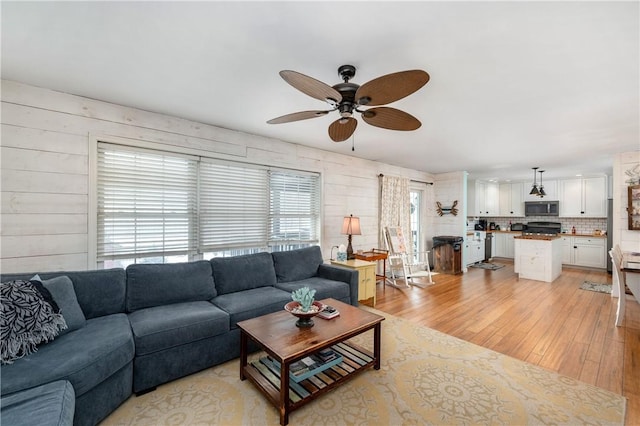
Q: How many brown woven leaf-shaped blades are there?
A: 5